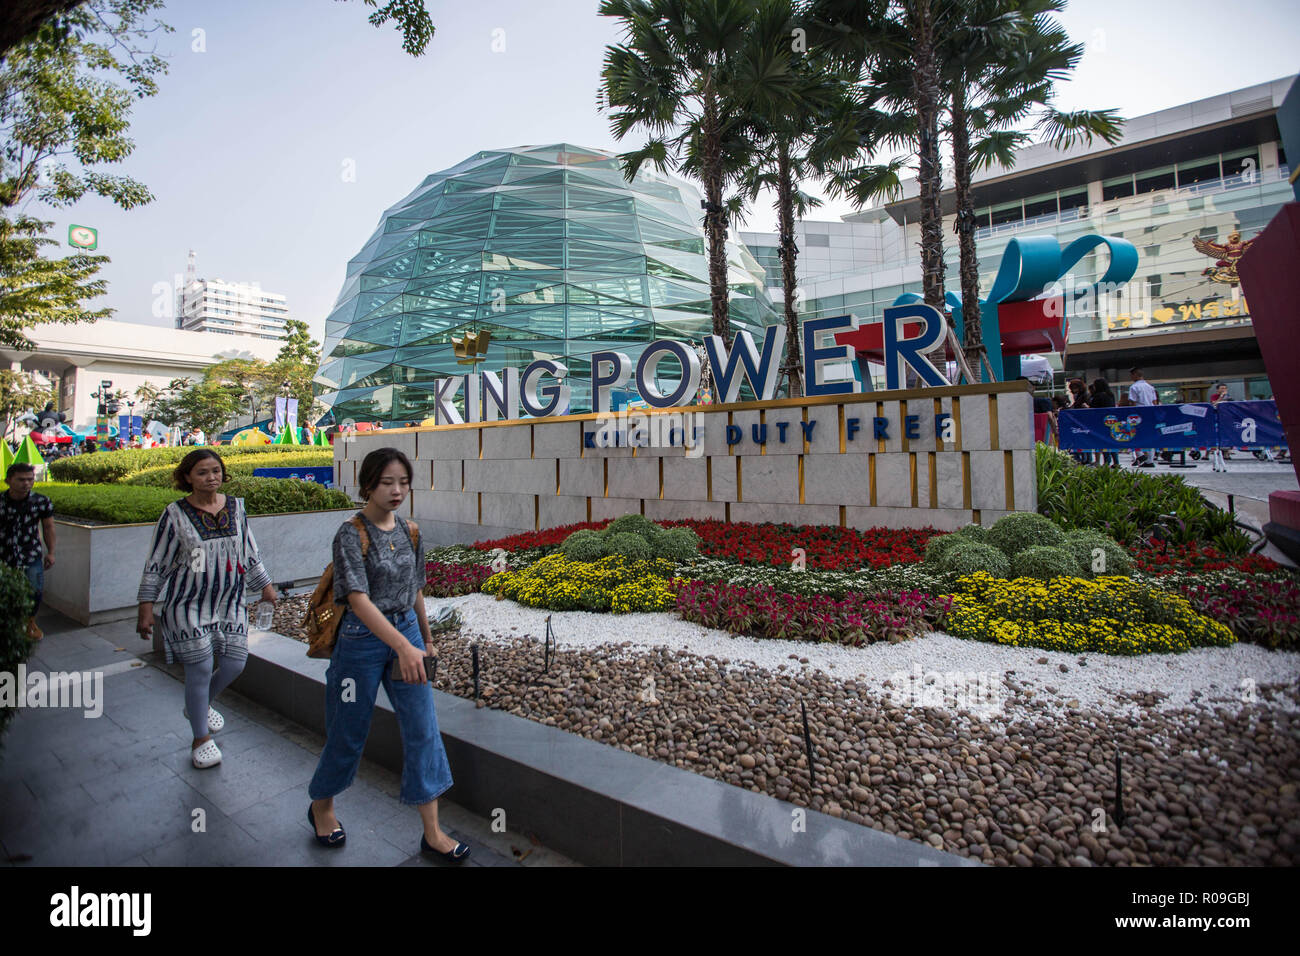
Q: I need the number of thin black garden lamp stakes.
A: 4